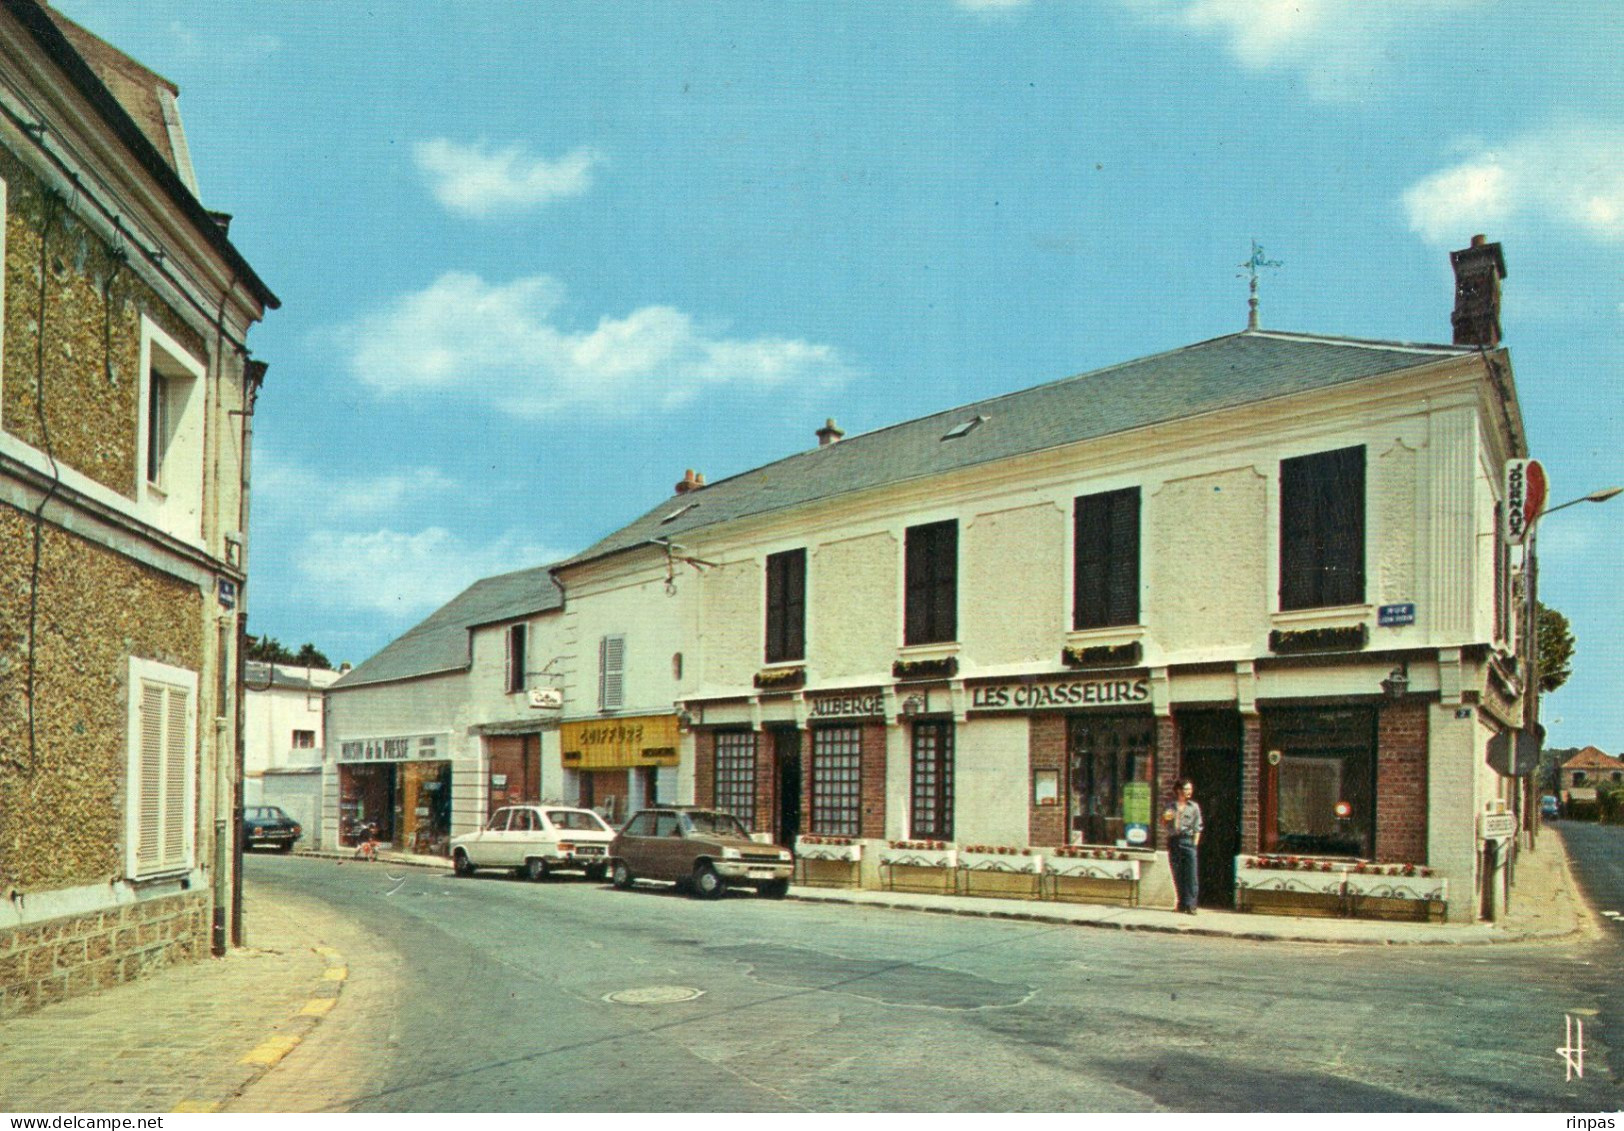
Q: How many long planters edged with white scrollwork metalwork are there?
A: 6